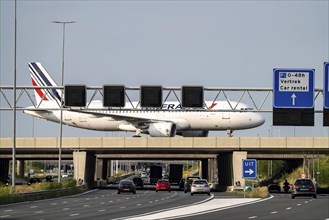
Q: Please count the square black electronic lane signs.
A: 4